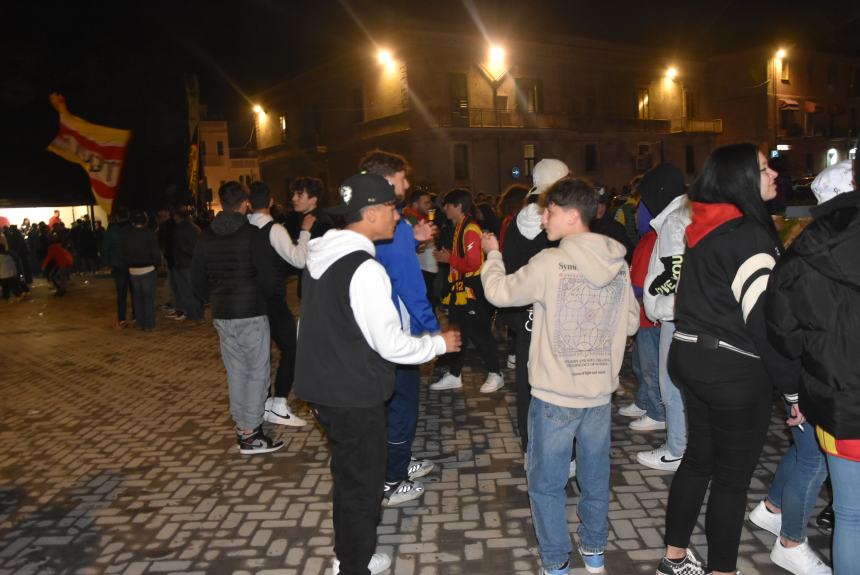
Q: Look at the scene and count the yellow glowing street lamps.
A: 5